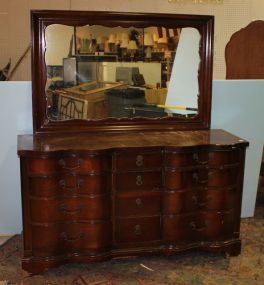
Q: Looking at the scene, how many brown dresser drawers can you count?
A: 12